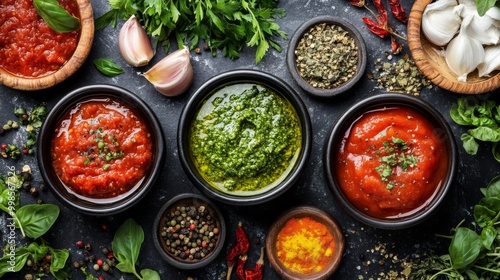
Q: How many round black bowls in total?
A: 5